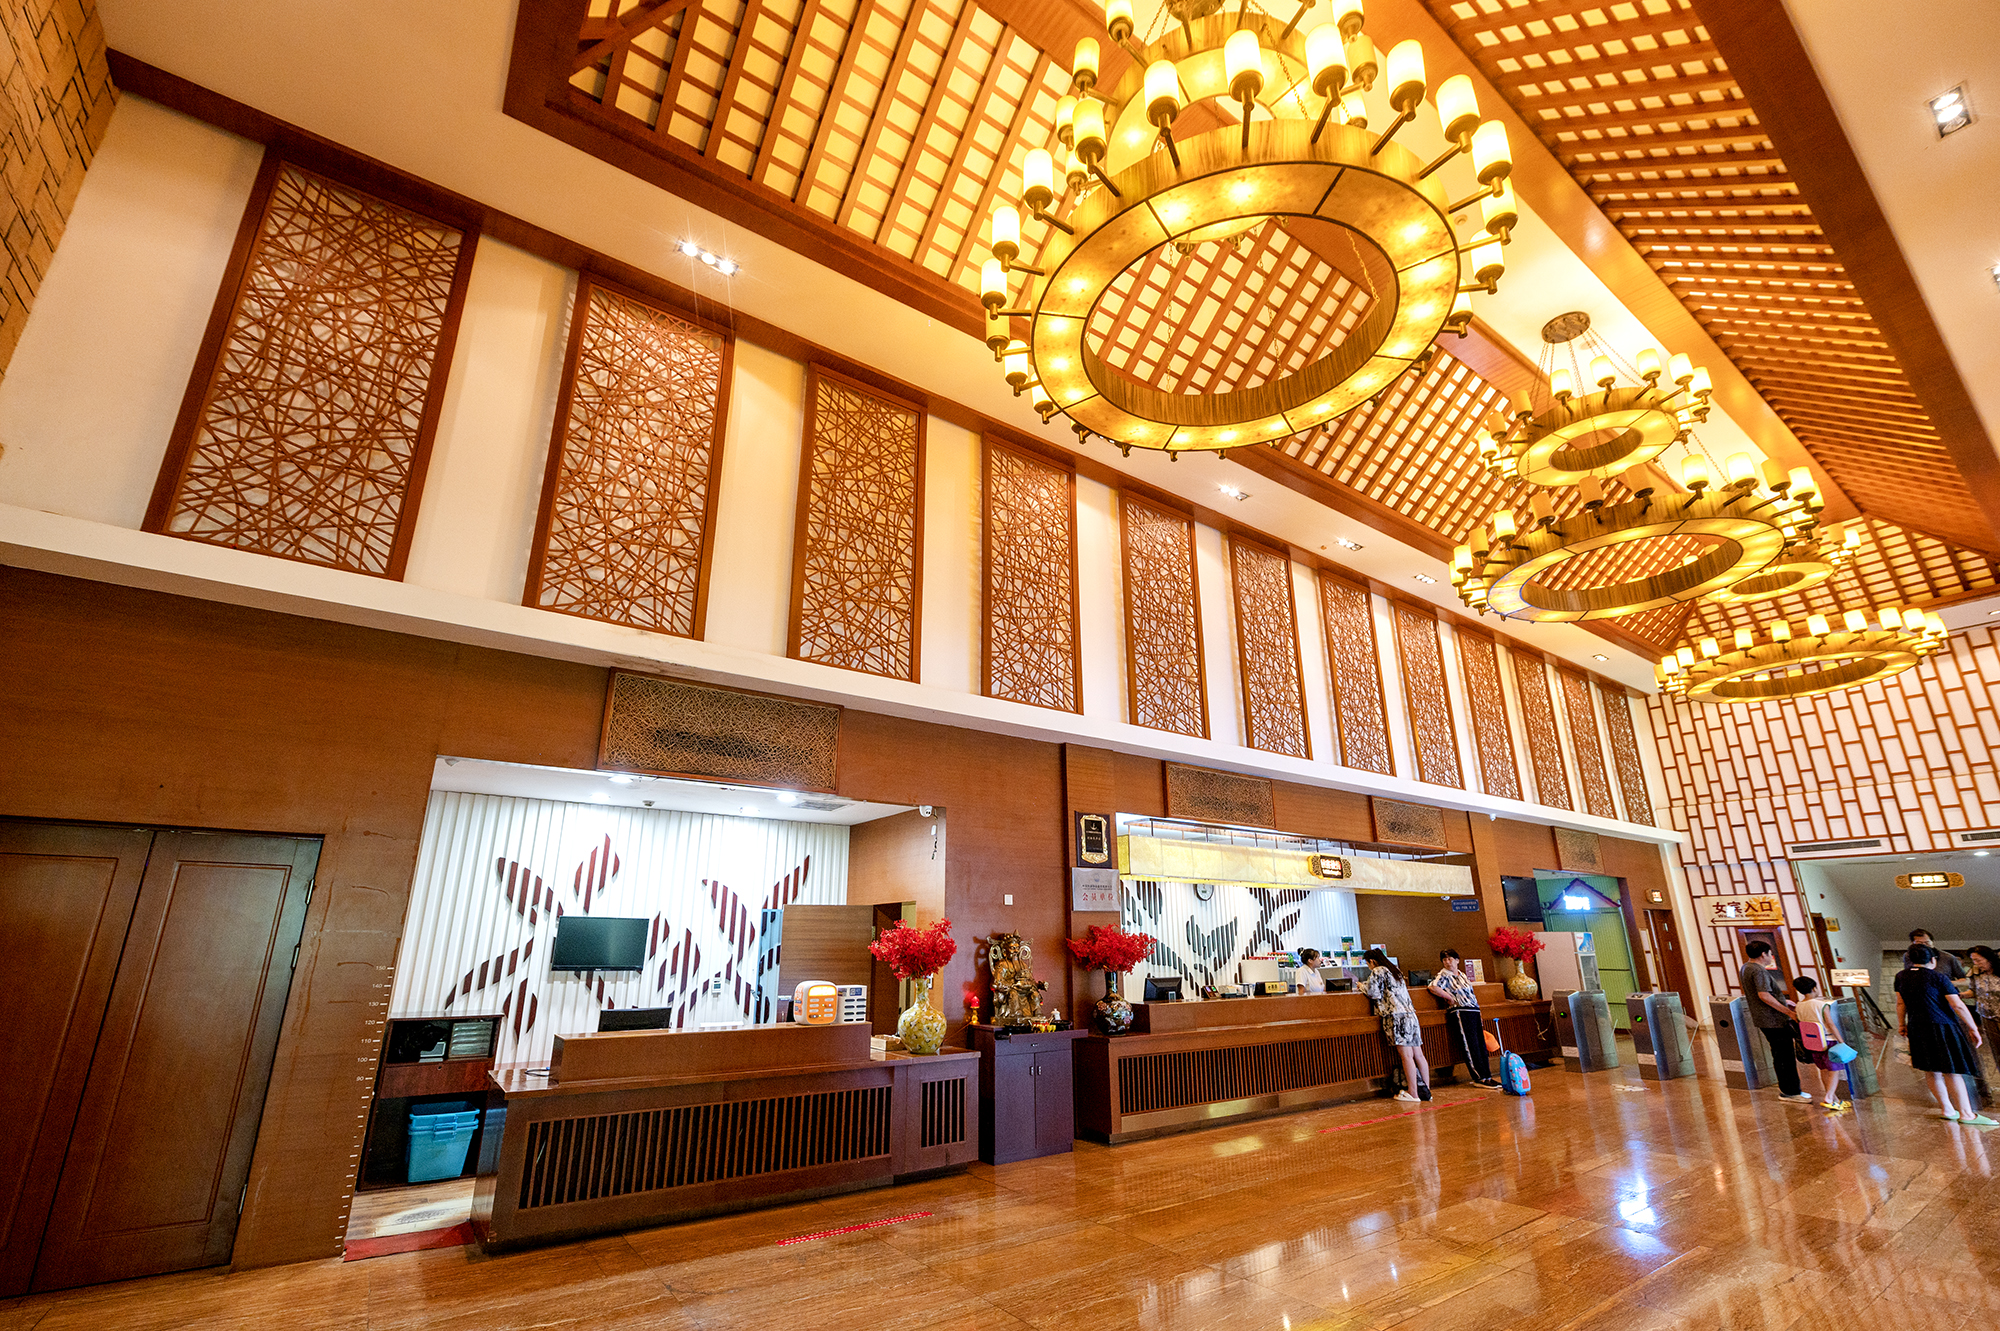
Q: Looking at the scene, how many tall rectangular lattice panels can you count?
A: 12